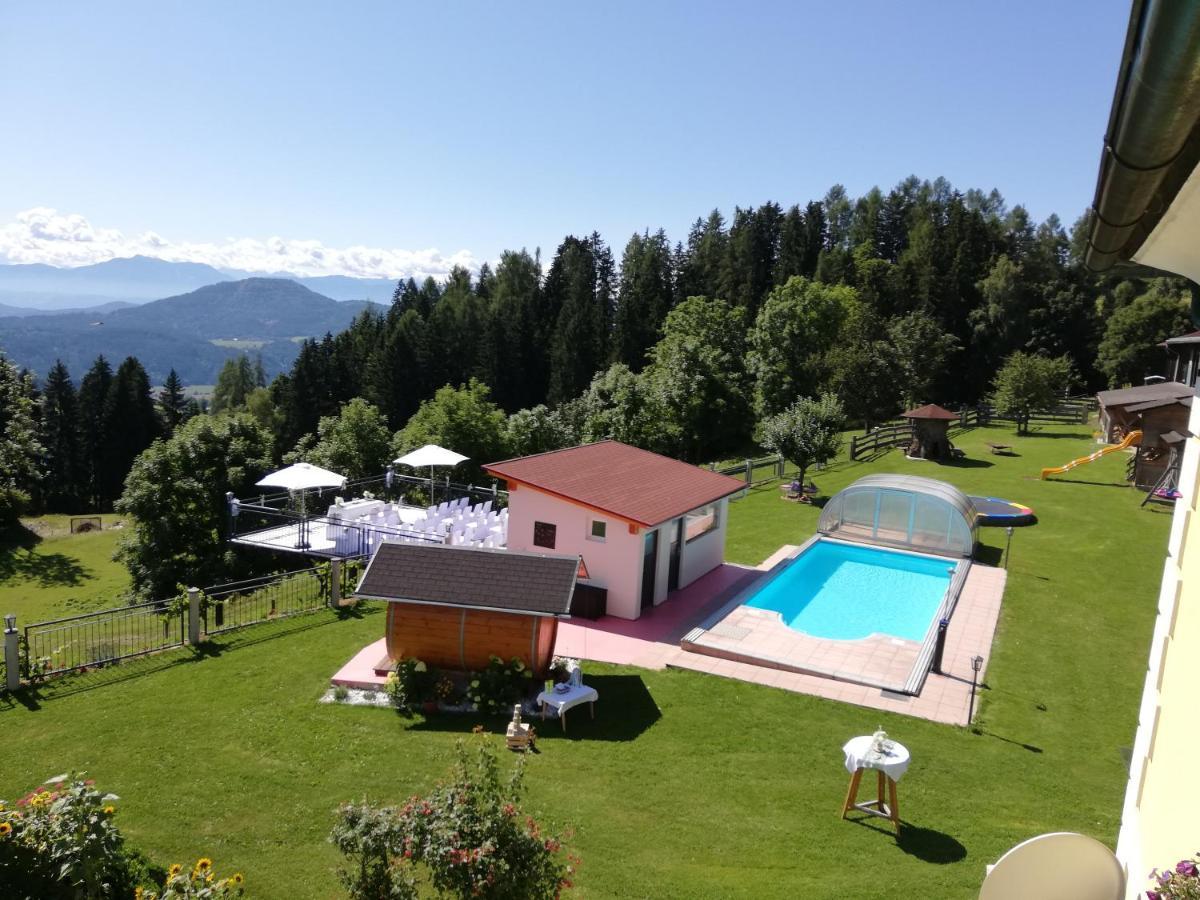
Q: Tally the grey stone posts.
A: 3